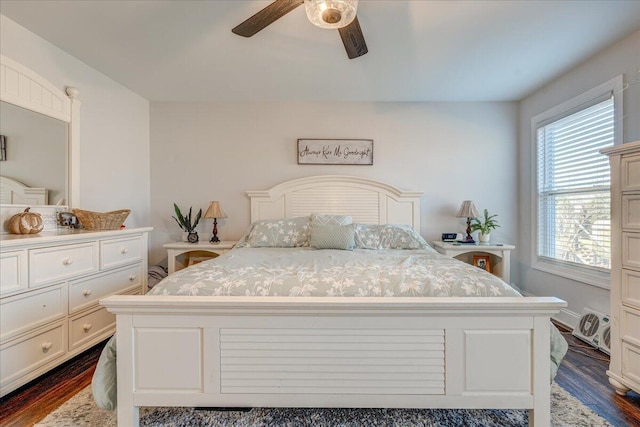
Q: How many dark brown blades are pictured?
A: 2